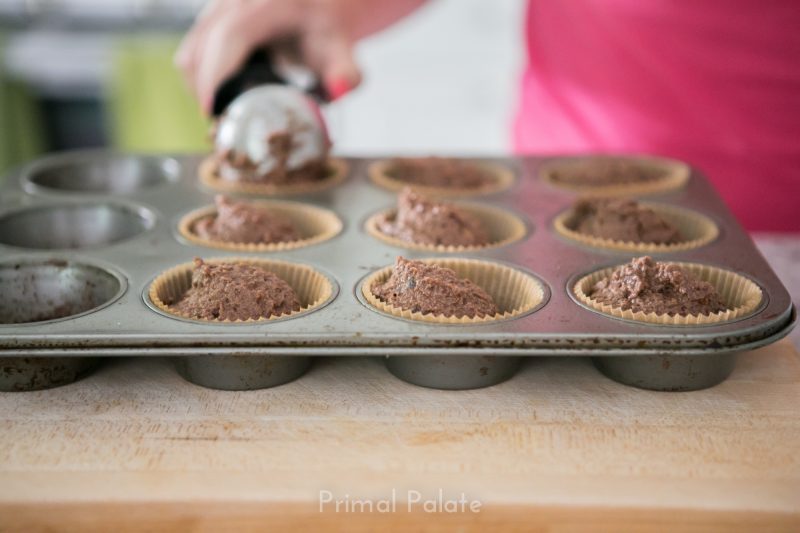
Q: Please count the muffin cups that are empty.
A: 3